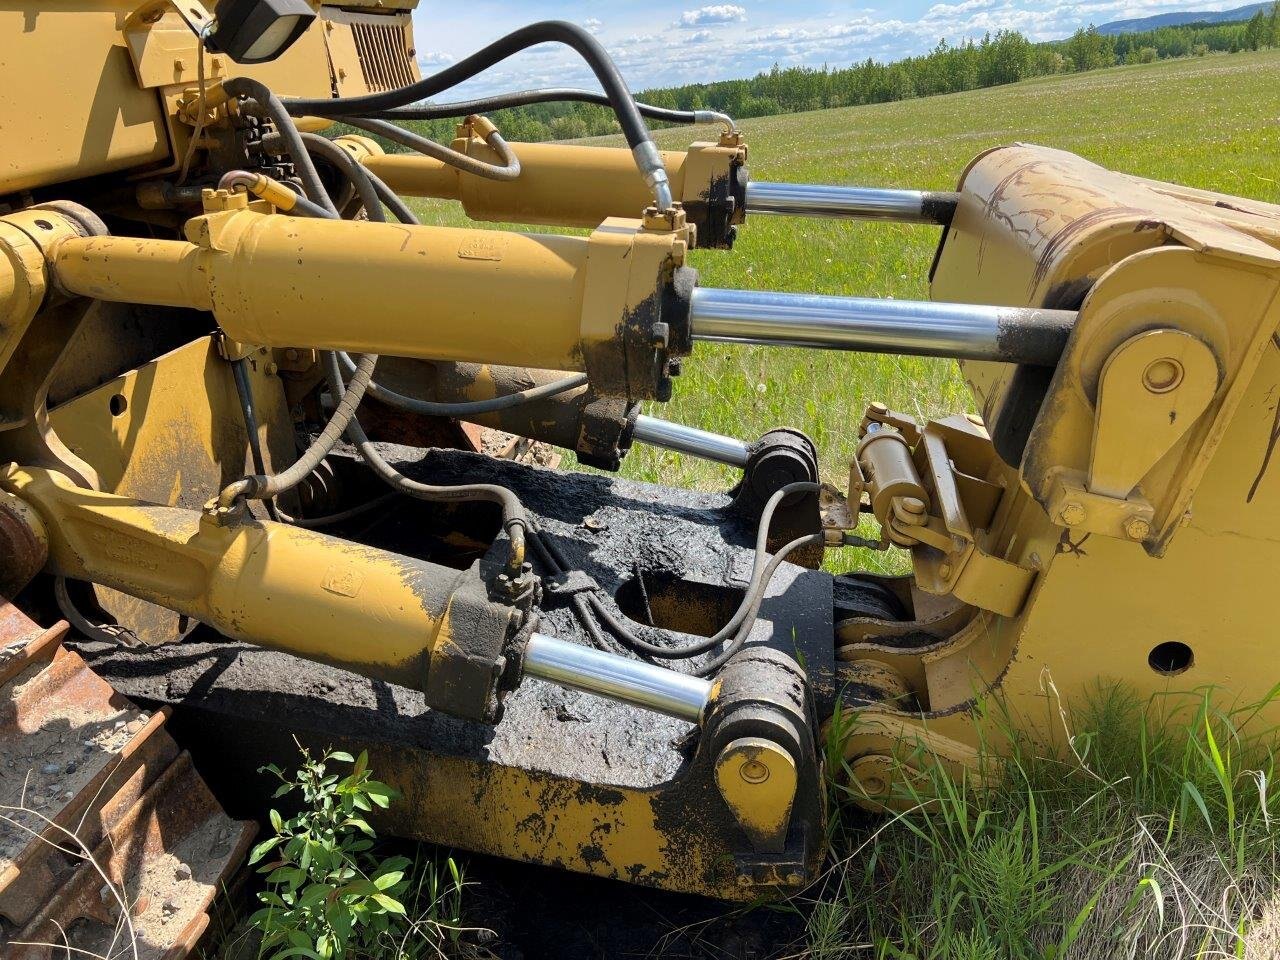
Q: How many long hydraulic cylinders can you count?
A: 4